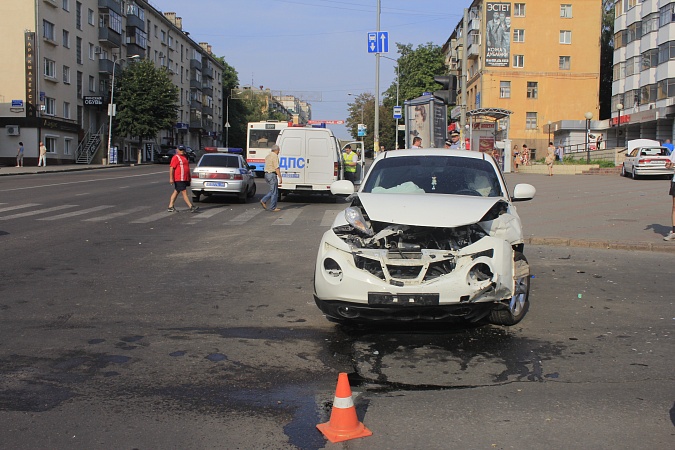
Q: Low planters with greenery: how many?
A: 1